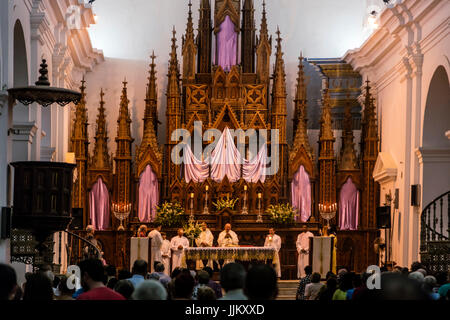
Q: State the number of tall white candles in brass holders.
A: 4